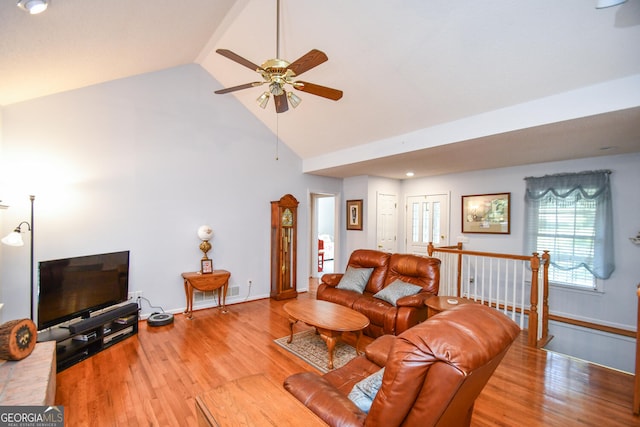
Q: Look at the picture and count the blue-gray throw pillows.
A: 3